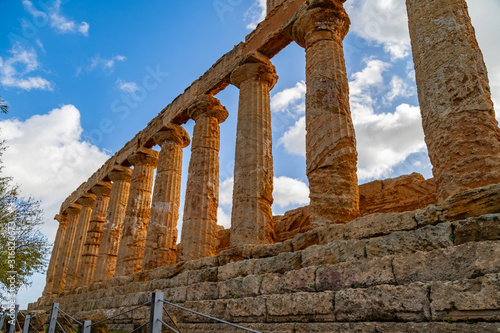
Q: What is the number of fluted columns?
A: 11